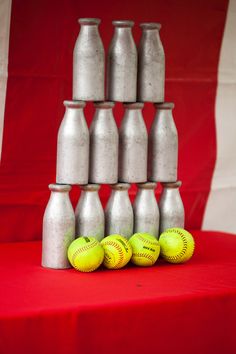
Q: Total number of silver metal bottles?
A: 12